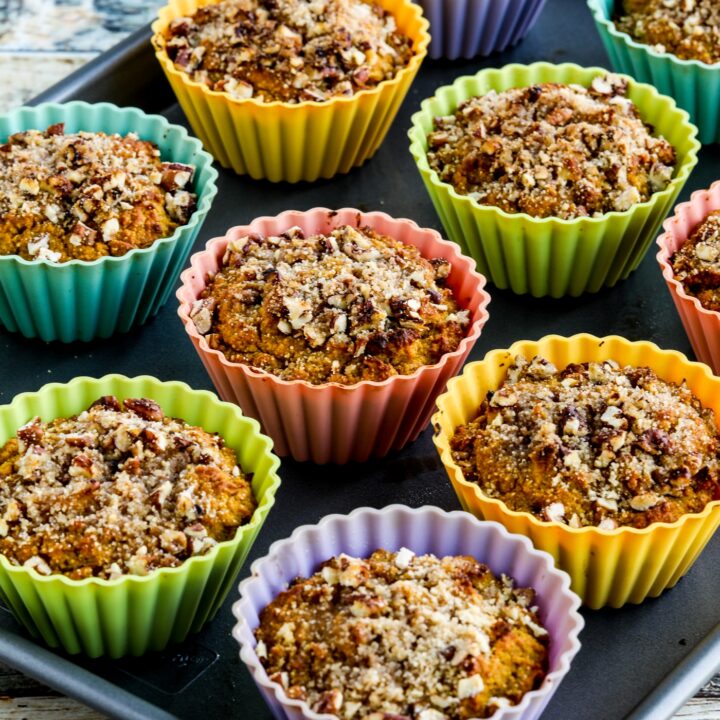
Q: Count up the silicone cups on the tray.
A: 10